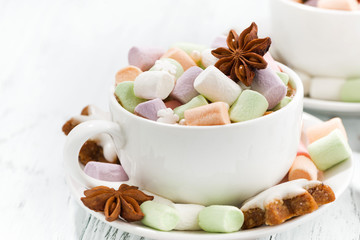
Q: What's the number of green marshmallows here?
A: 11